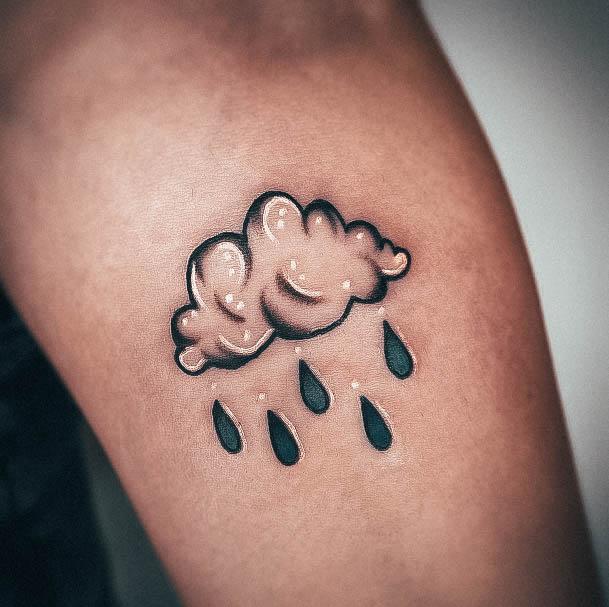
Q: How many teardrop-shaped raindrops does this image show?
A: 5